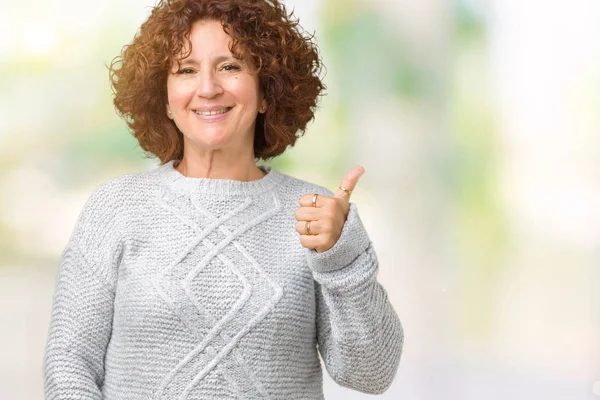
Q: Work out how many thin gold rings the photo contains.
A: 3